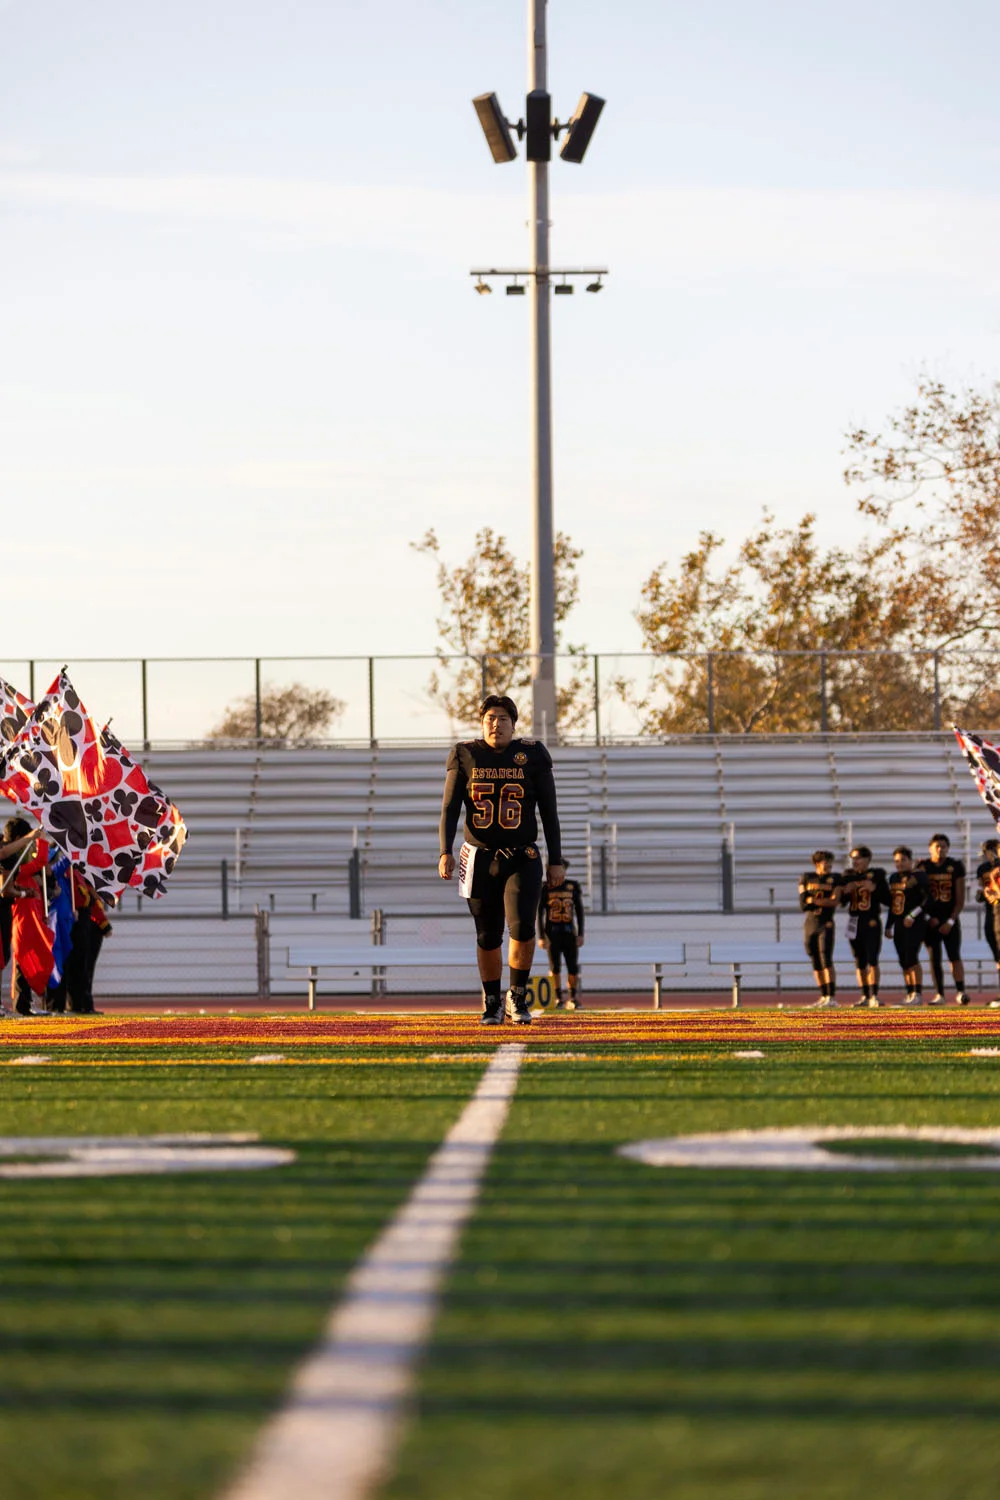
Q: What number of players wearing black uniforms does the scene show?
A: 7